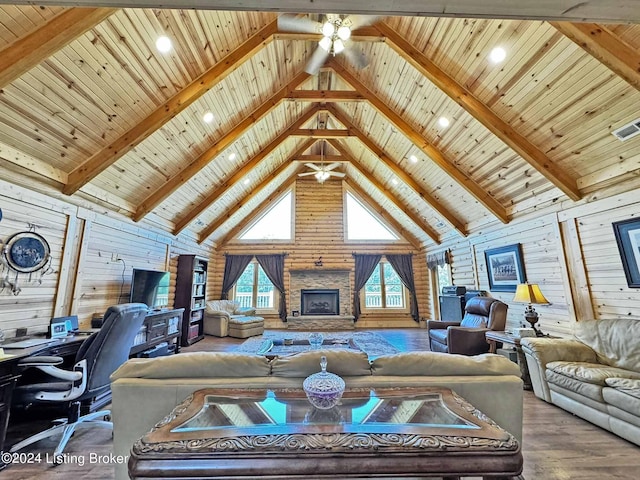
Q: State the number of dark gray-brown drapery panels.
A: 4